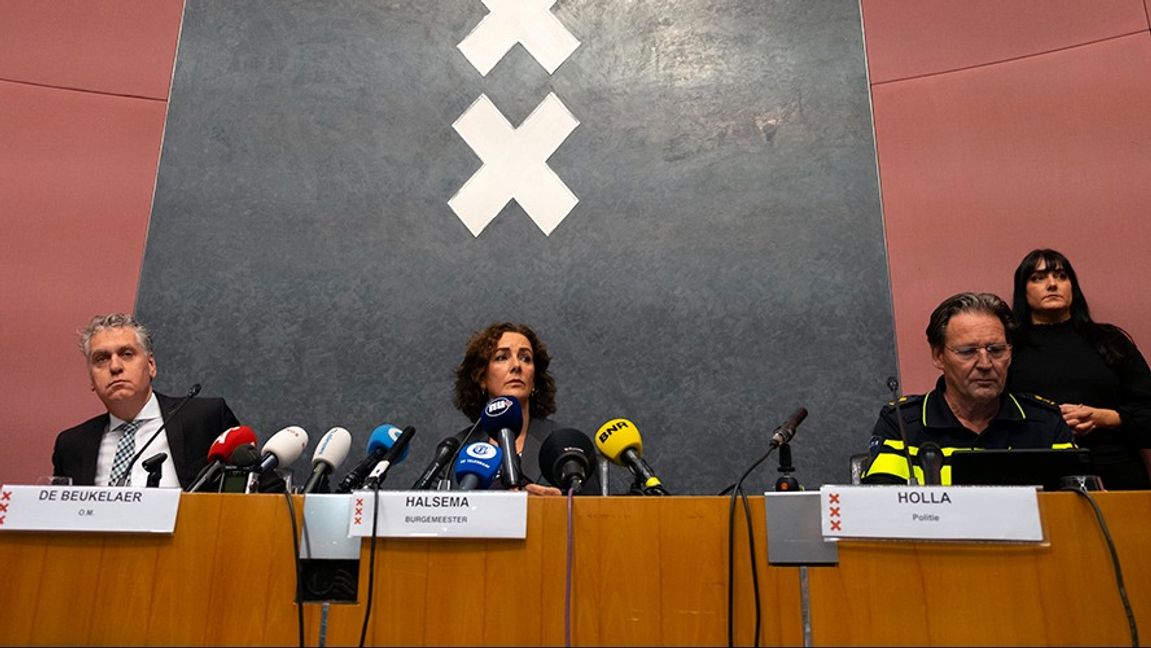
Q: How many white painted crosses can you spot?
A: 2